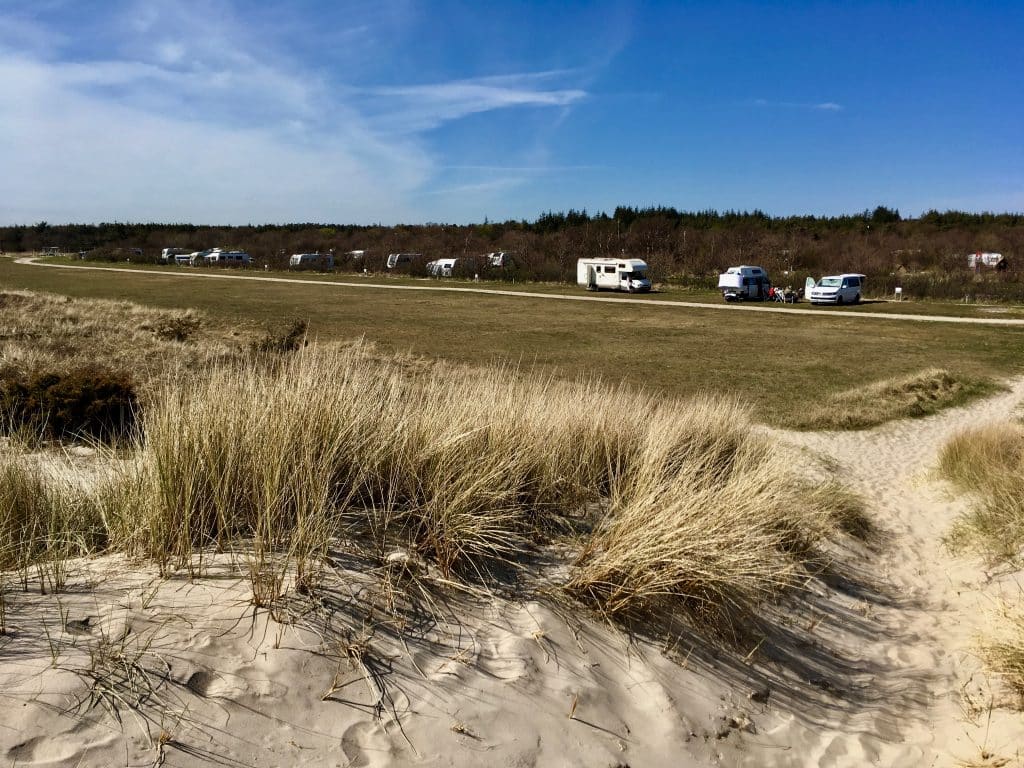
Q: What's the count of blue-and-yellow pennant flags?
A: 0